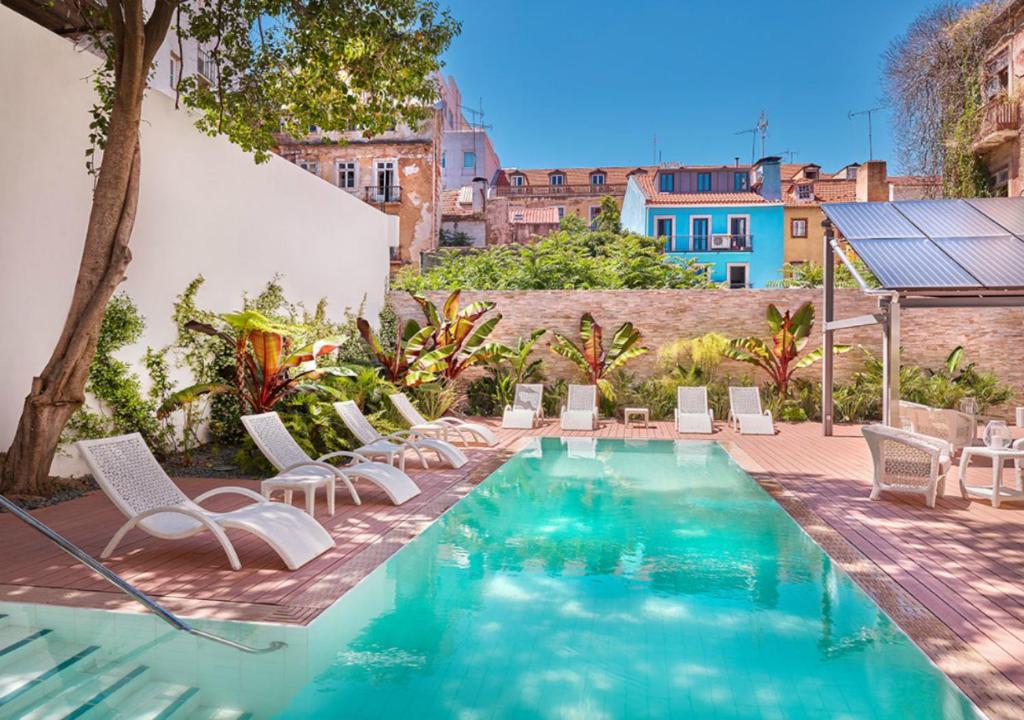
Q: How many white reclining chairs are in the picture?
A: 8